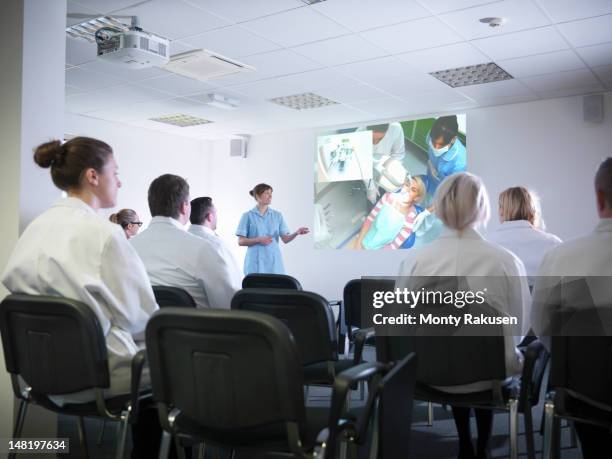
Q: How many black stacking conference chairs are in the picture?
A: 8